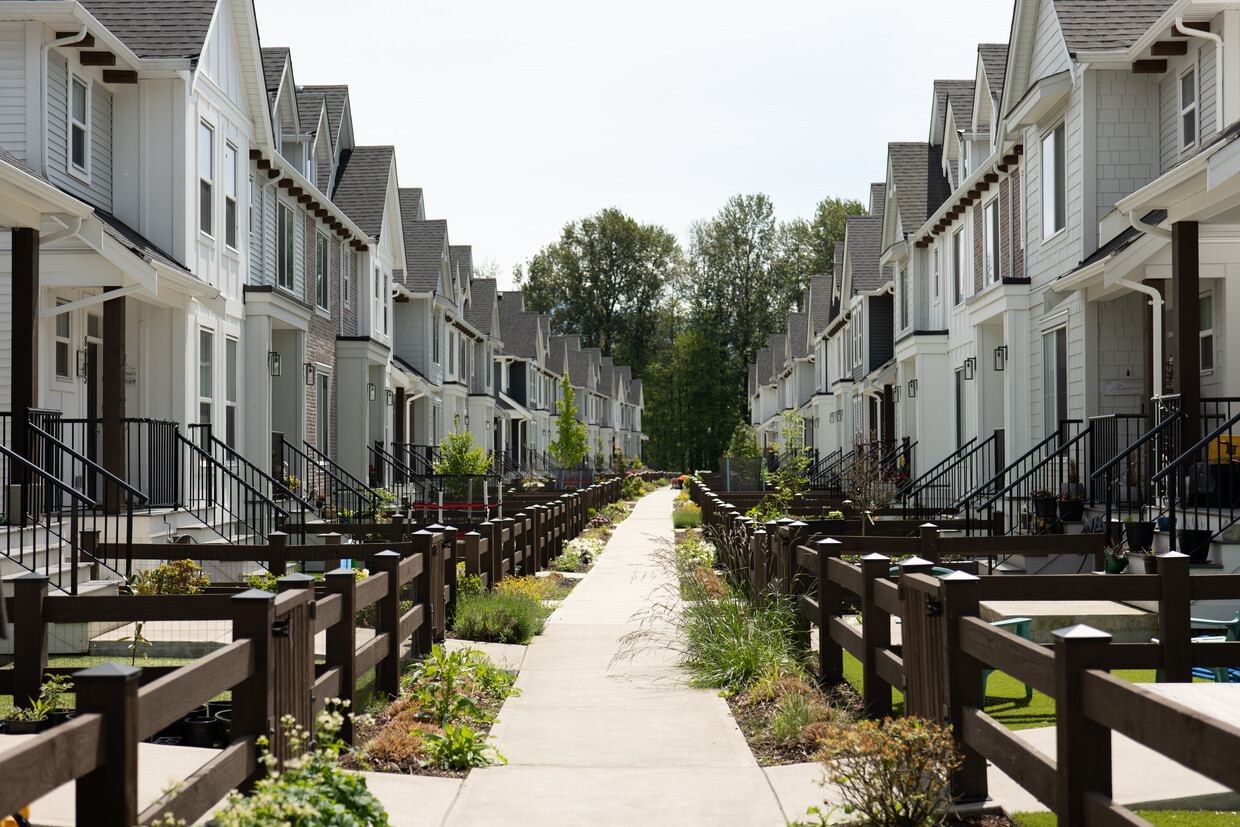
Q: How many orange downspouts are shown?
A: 0